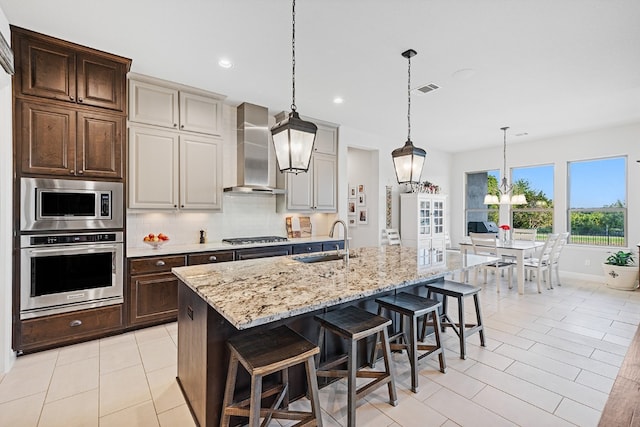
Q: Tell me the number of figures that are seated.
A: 0